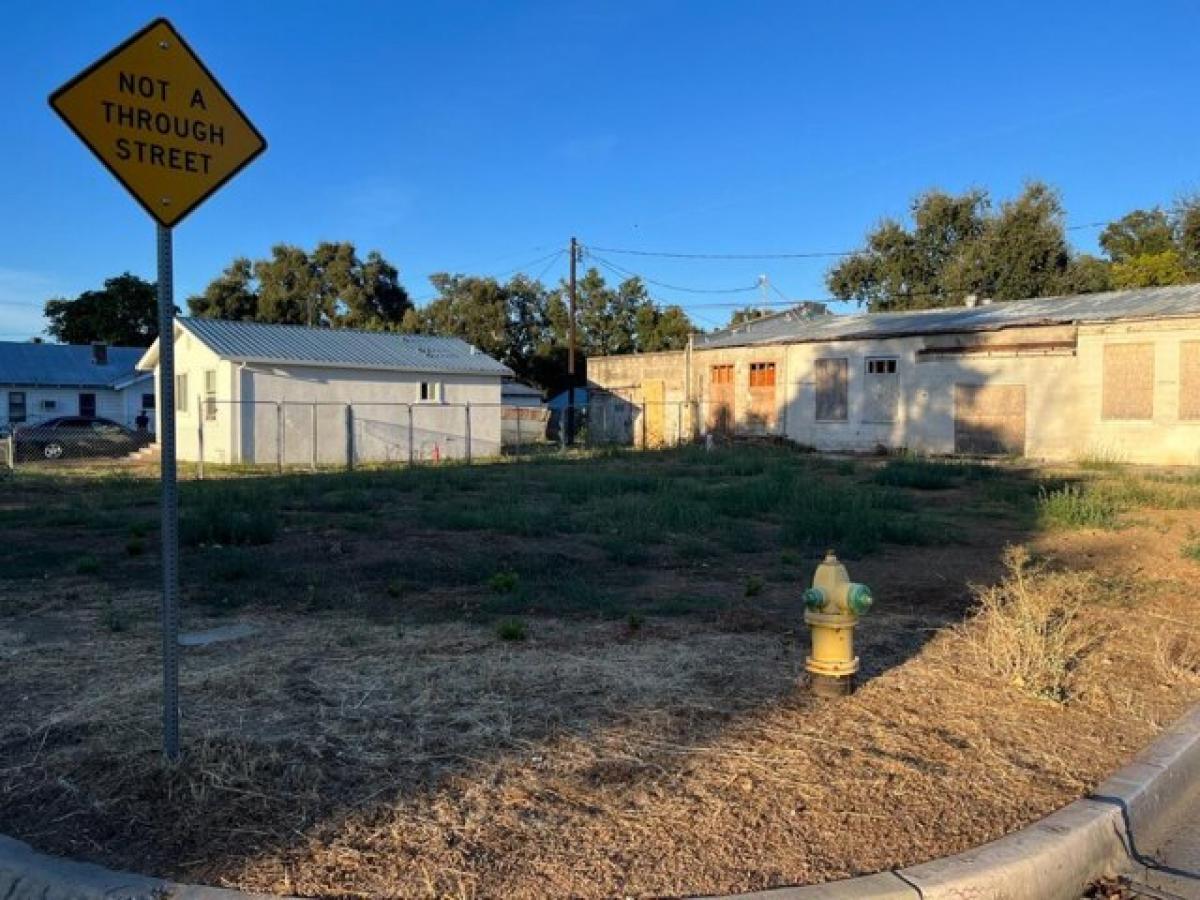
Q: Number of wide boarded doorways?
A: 1